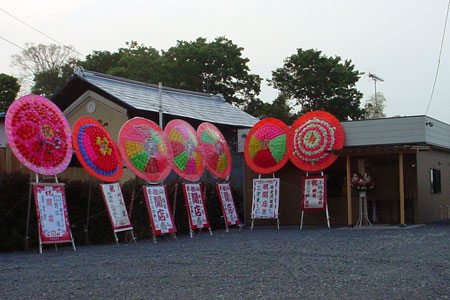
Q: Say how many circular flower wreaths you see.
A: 7